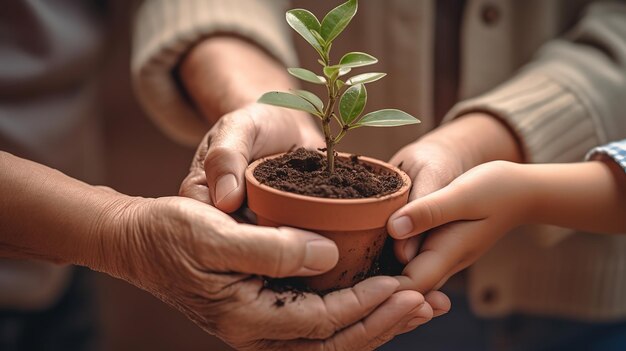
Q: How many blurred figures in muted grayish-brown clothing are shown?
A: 2